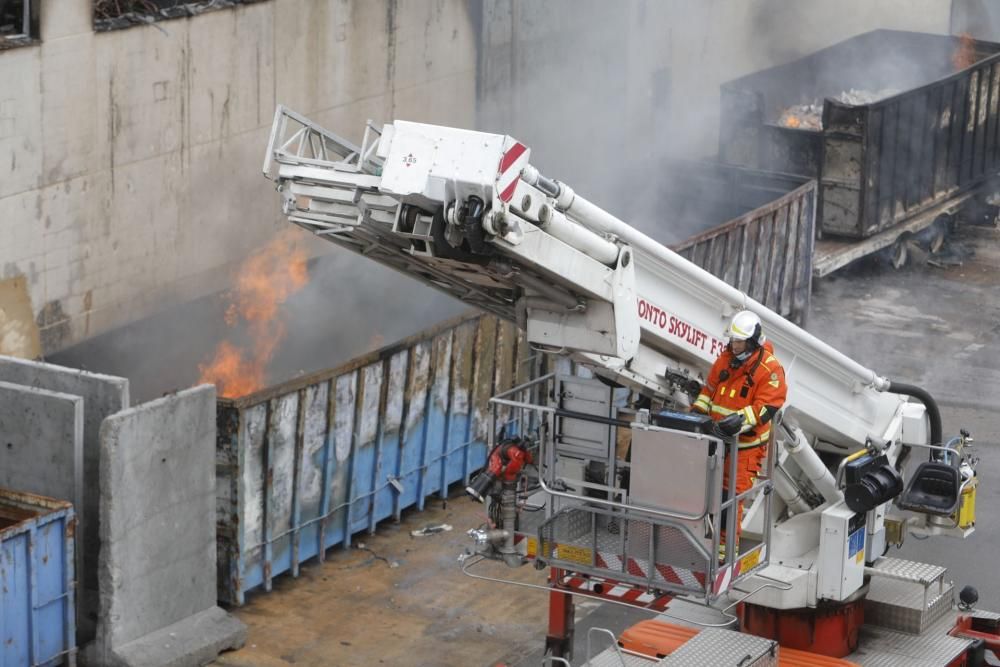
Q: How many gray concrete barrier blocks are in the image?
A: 3